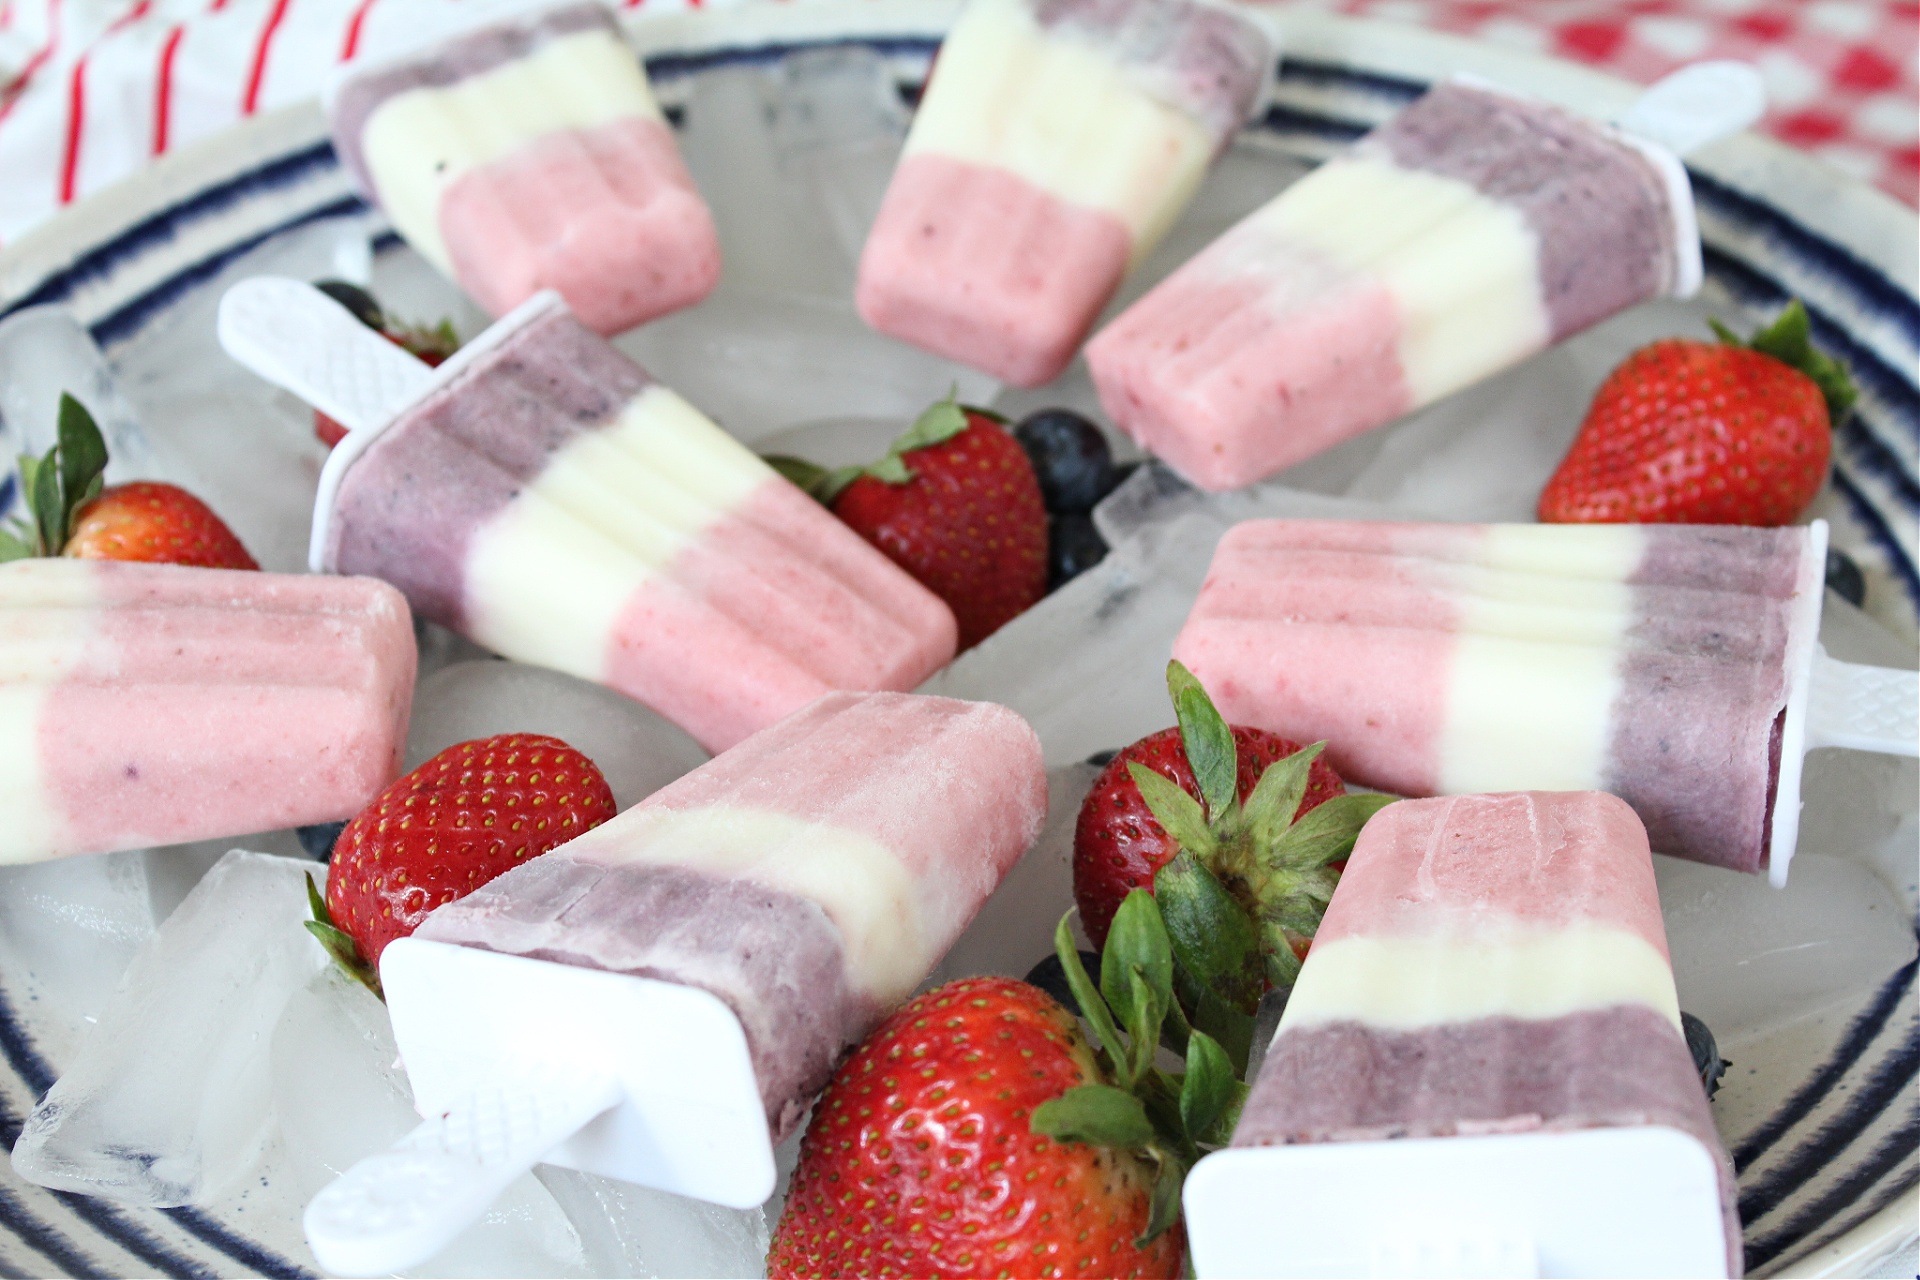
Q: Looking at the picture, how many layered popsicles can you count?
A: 8